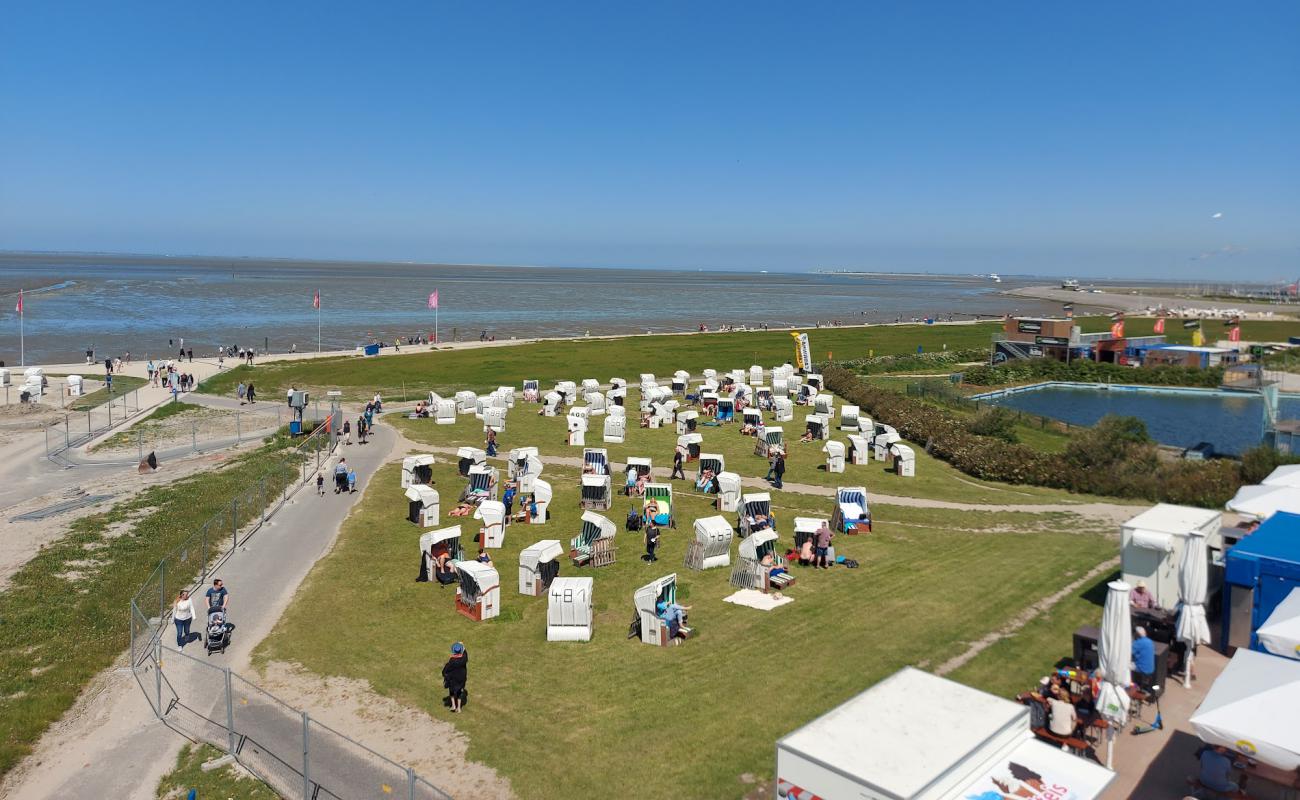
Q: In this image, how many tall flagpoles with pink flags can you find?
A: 3